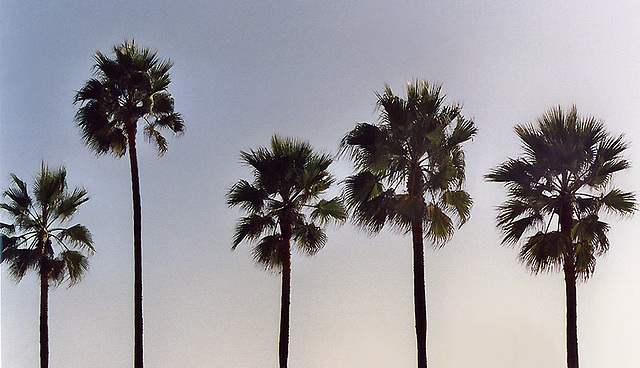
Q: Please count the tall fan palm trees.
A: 5